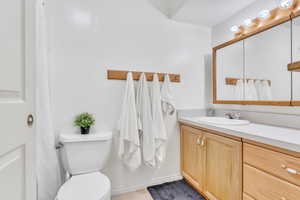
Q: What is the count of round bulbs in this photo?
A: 4